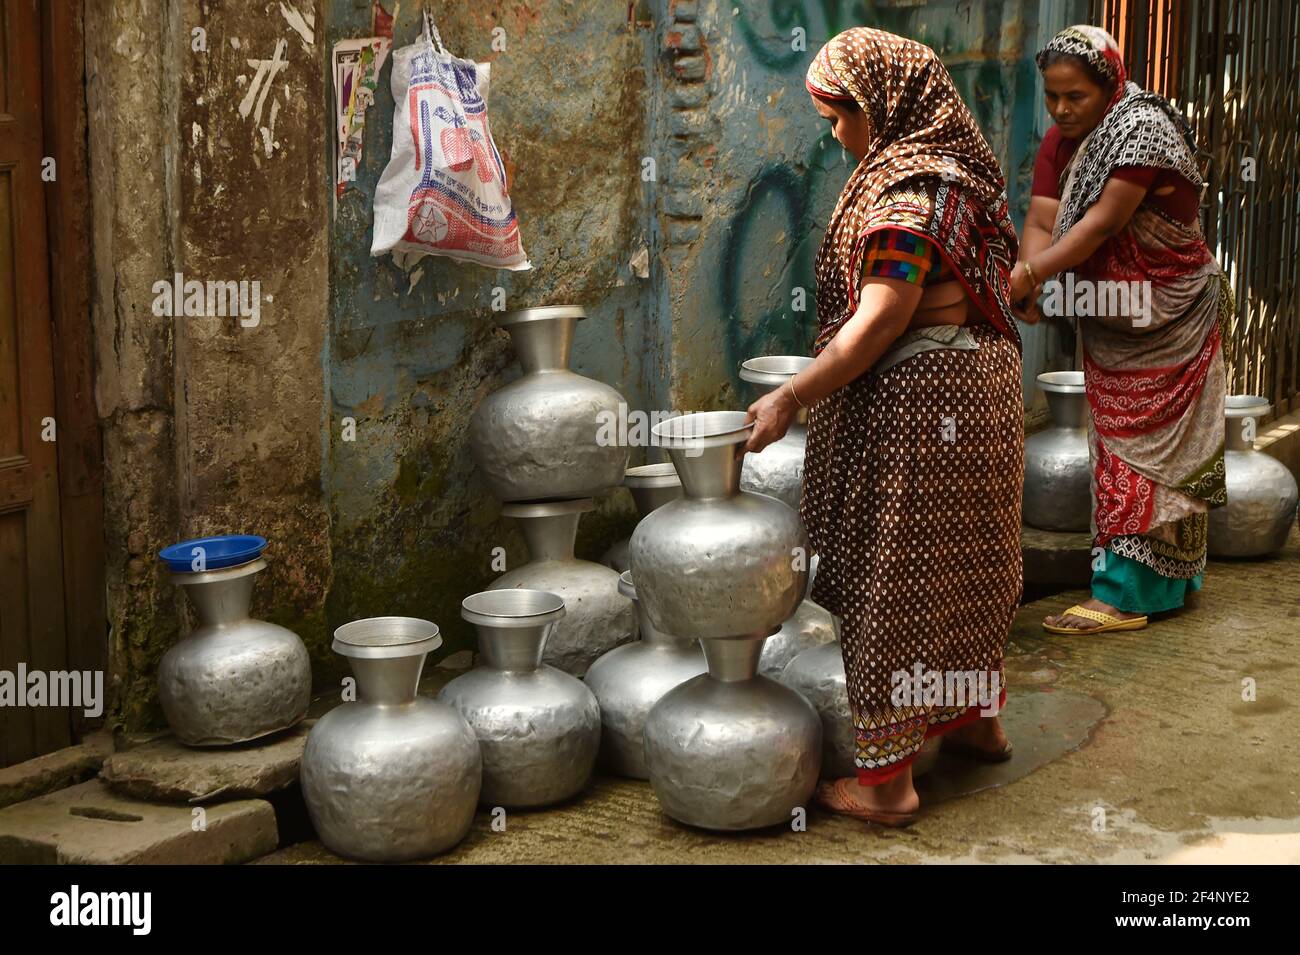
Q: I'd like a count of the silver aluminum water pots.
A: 14